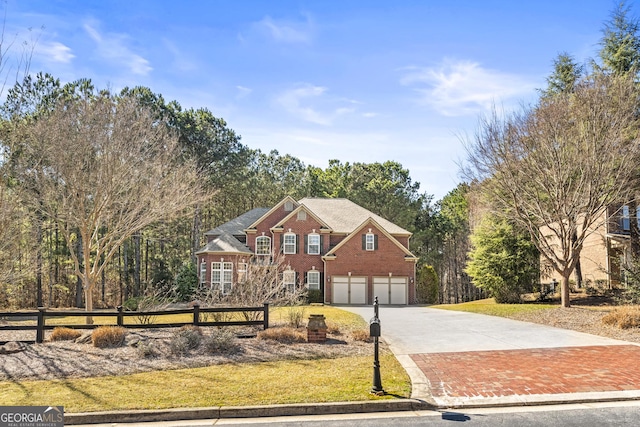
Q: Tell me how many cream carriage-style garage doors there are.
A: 2